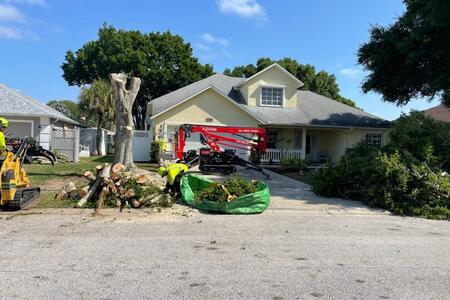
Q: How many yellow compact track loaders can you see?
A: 1